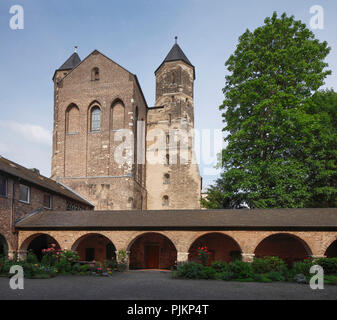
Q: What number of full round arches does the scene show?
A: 5